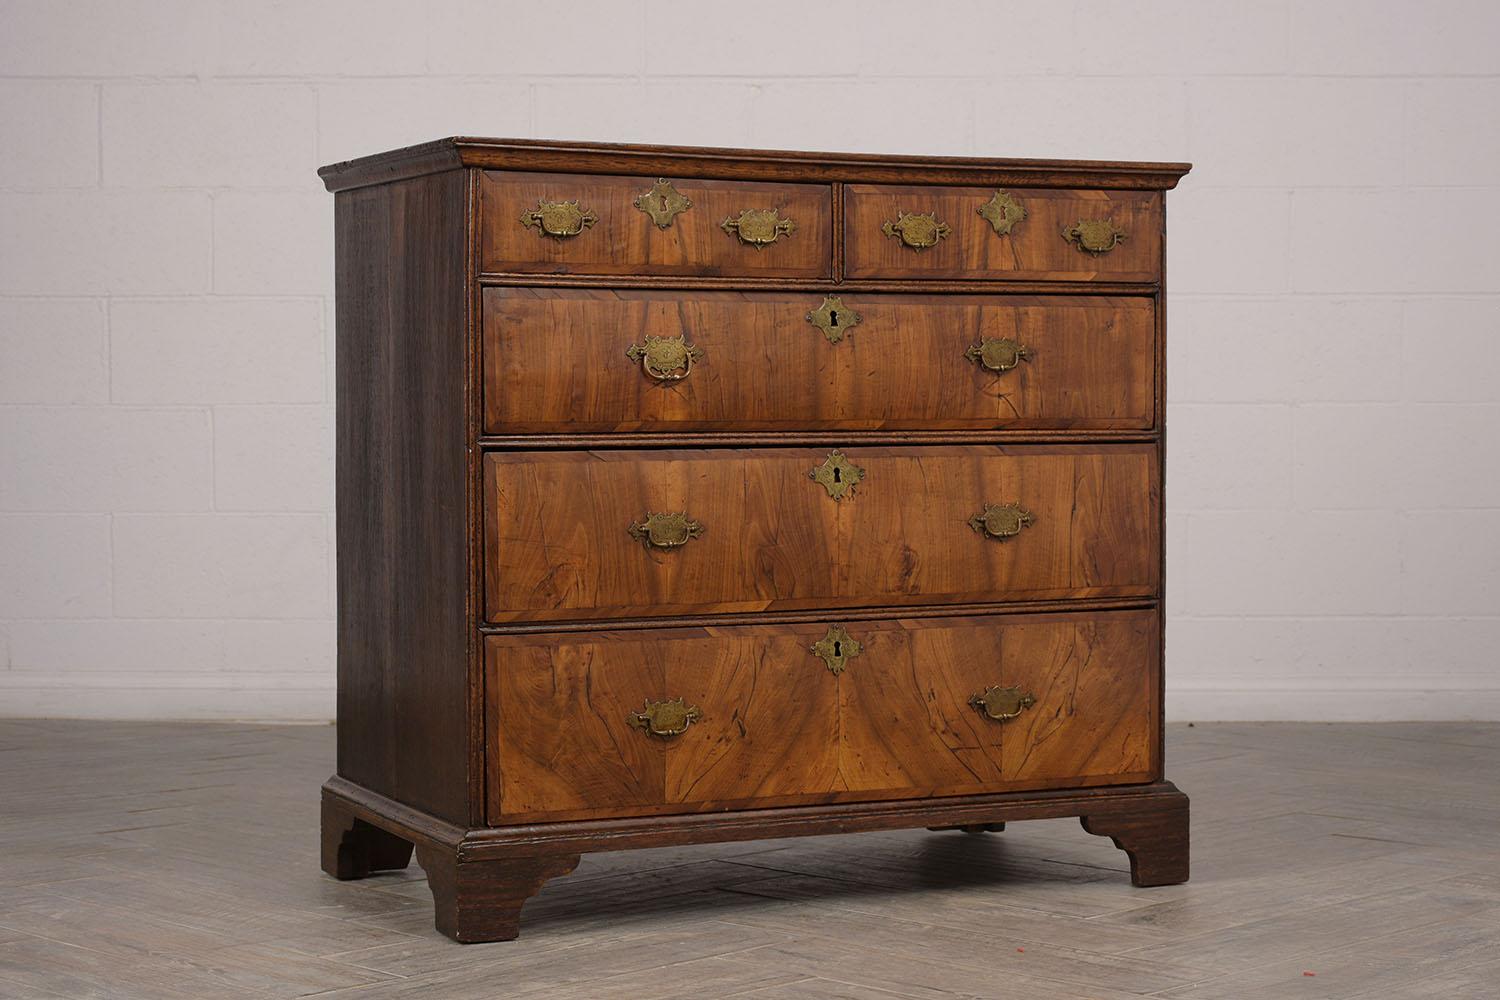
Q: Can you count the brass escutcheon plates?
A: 5